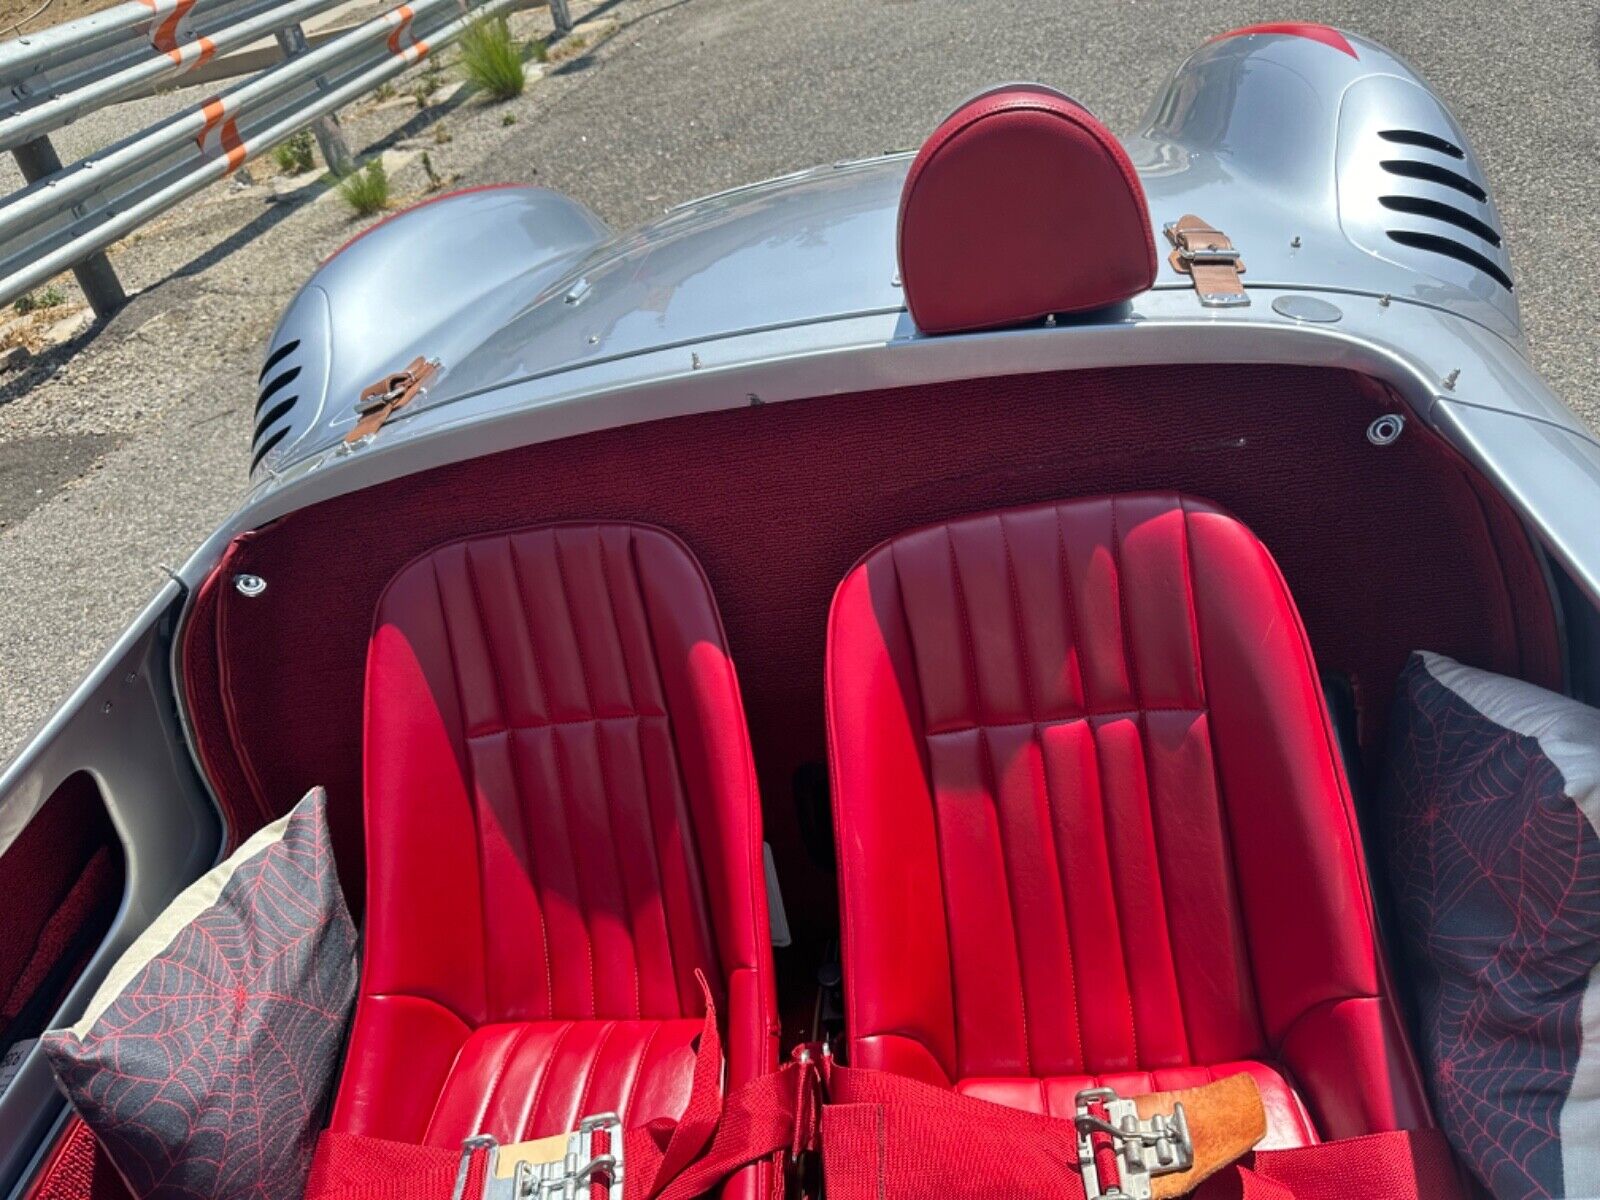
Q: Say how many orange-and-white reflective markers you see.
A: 3